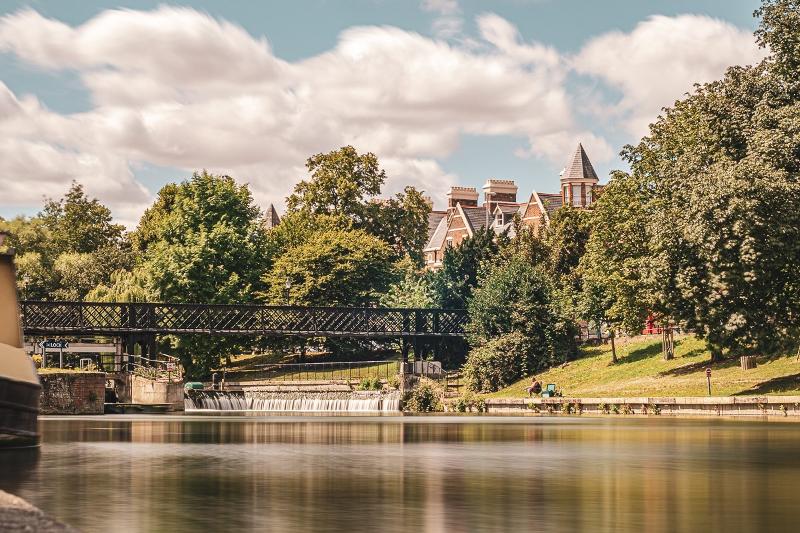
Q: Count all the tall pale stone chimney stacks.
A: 2